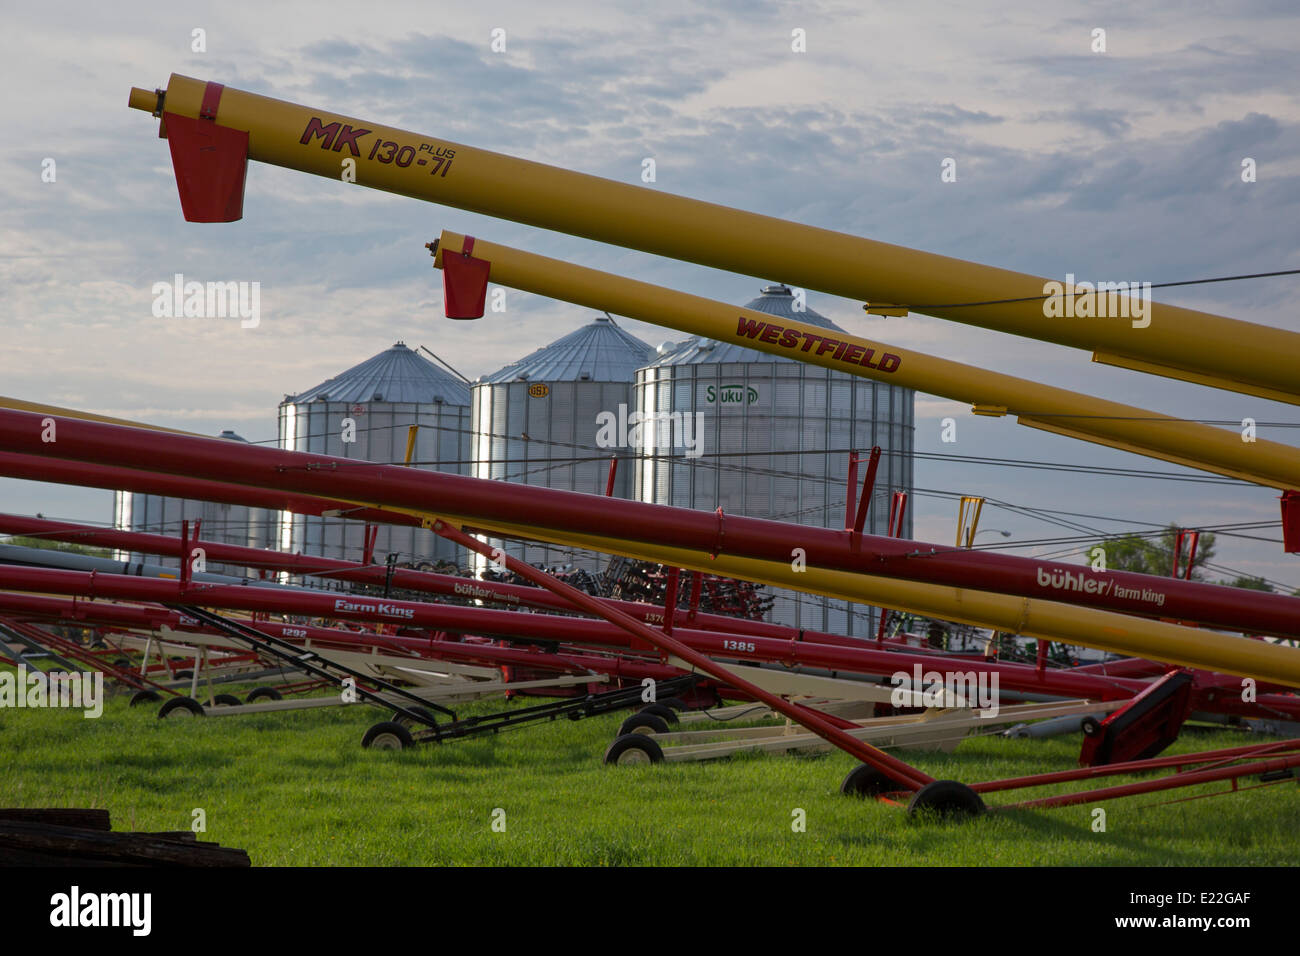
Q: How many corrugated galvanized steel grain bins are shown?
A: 4